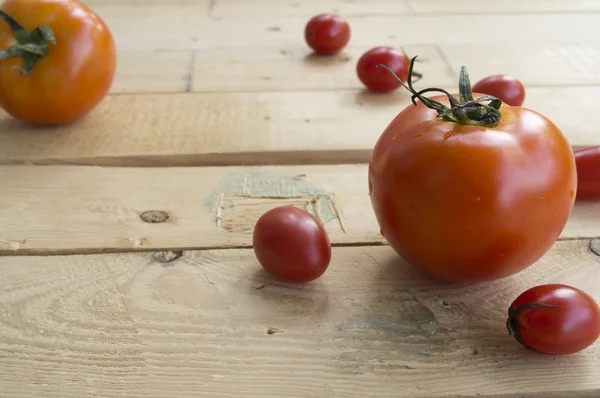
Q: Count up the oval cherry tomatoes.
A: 6